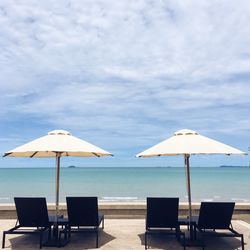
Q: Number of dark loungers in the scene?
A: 4